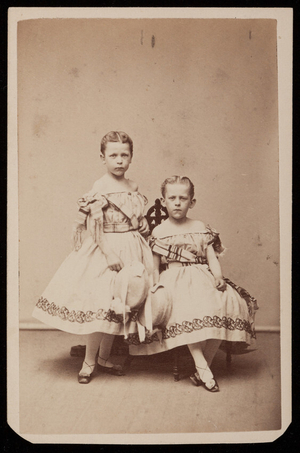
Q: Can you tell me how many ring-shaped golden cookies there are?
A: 0